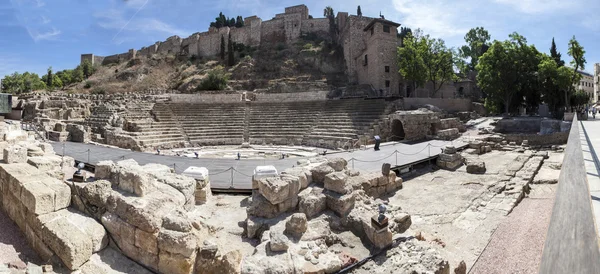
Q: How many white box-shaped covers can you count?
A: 2